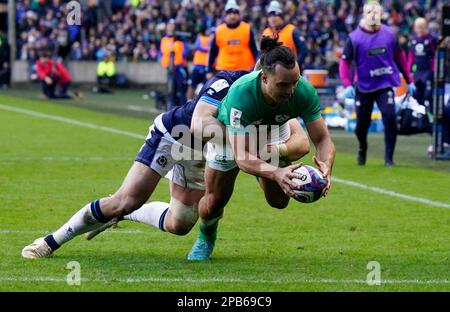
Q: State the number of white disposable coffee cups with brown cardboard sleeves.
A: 0